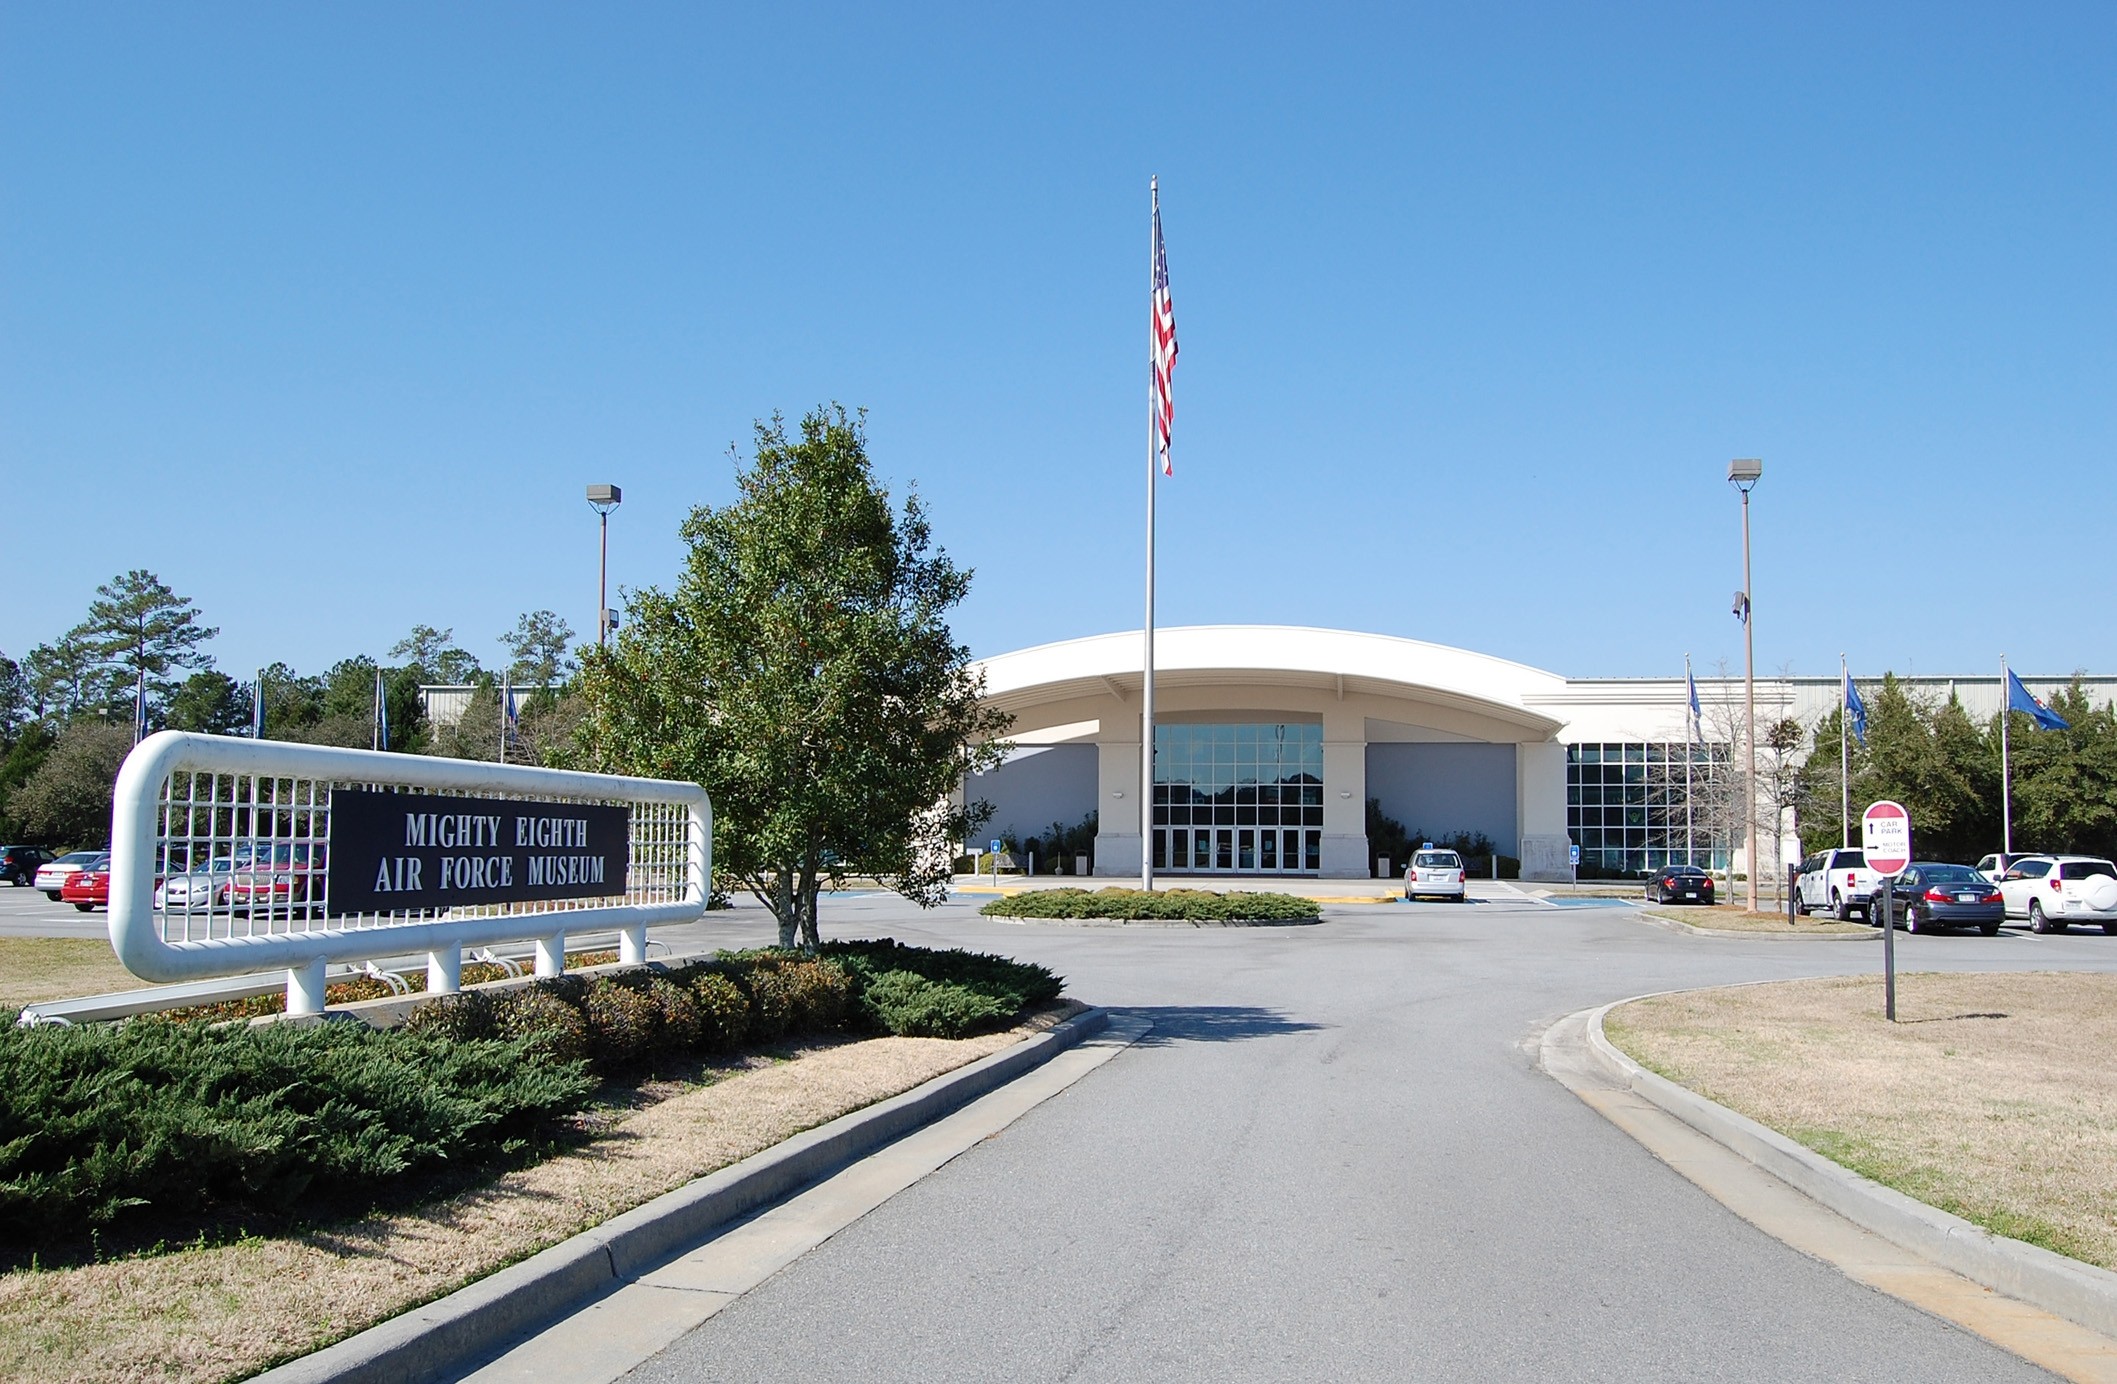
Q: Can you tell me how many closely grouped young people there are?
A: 0